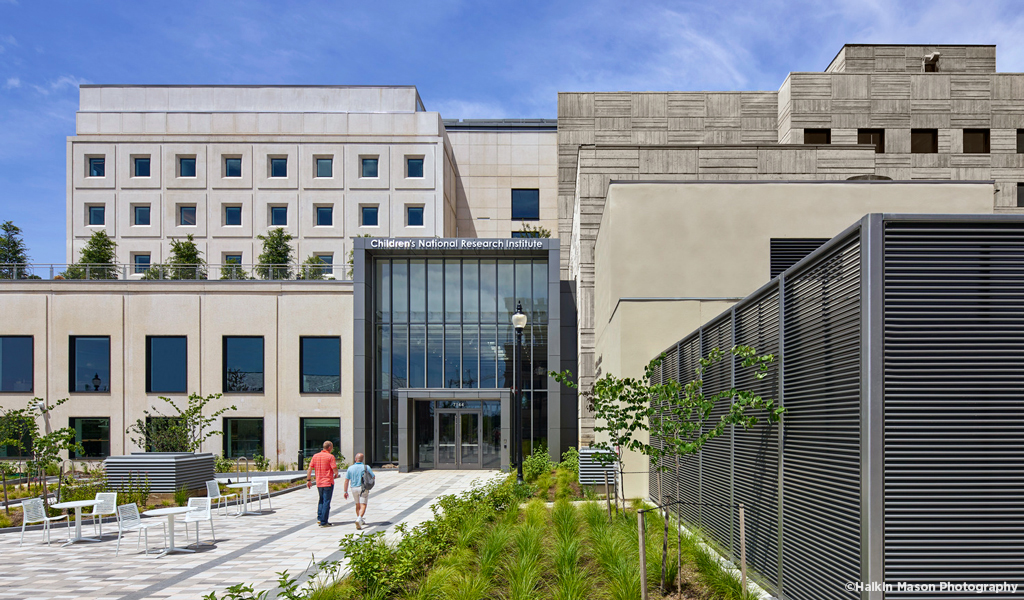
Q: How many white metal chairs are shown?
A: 6